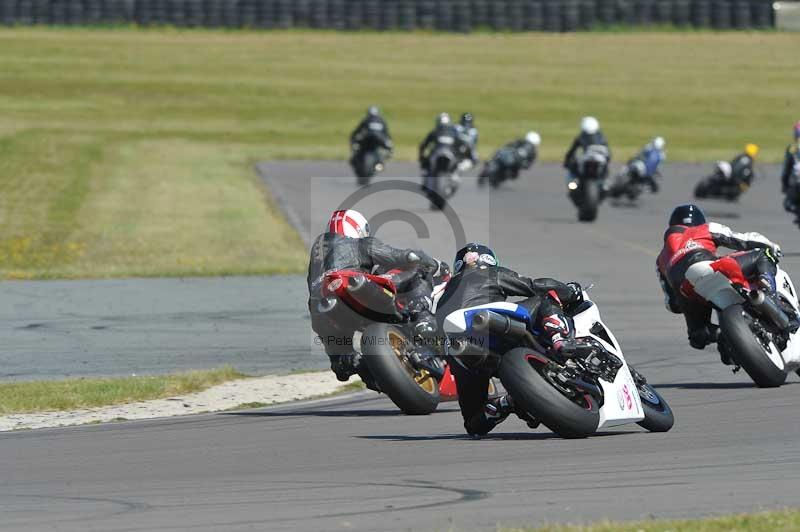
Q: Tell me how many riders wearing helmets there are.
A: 11